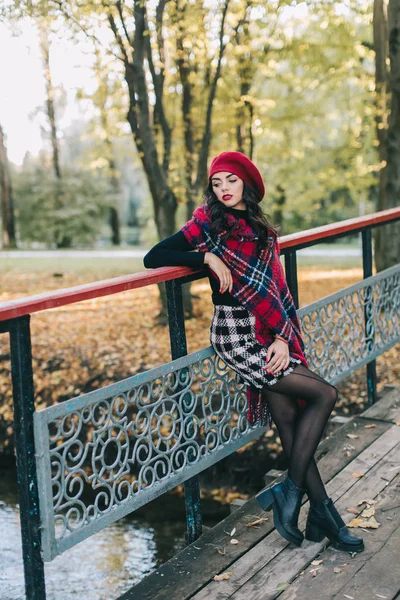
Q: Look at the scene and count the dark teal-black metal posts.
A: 4